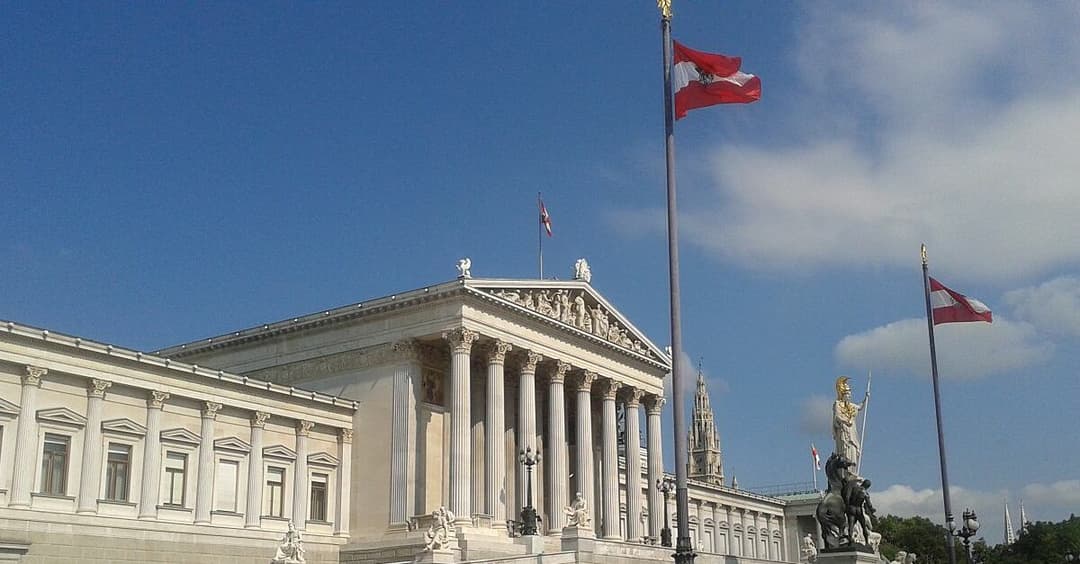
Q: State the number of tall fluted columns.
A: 8